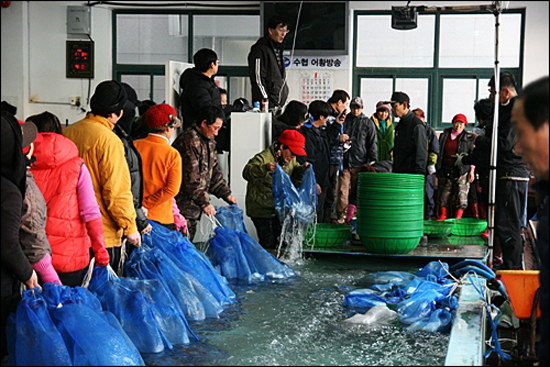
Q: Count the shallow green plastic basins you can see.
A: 3